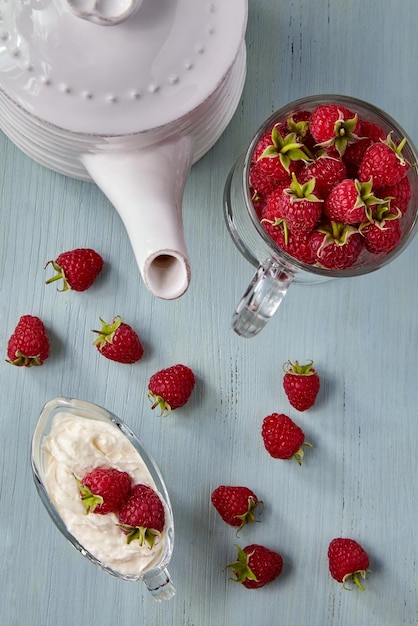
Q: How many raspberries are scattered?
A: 9